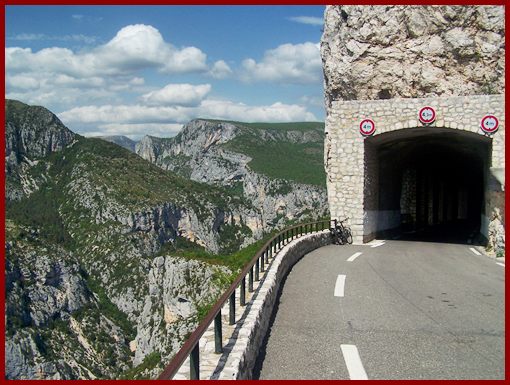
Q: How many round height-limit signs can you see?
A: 3